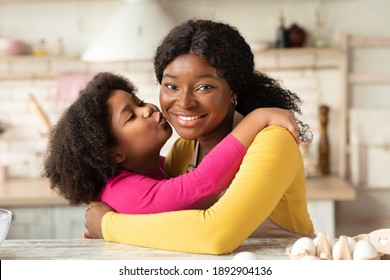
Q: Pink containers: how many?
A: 2